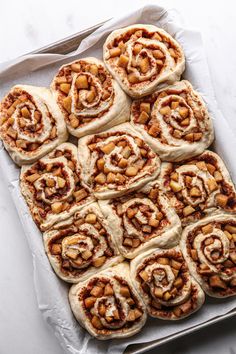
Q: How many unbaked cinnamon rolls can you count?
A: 12